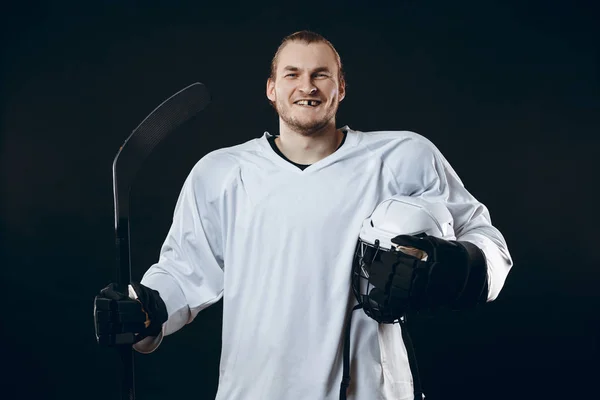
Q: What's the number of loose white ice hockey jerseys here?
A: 1